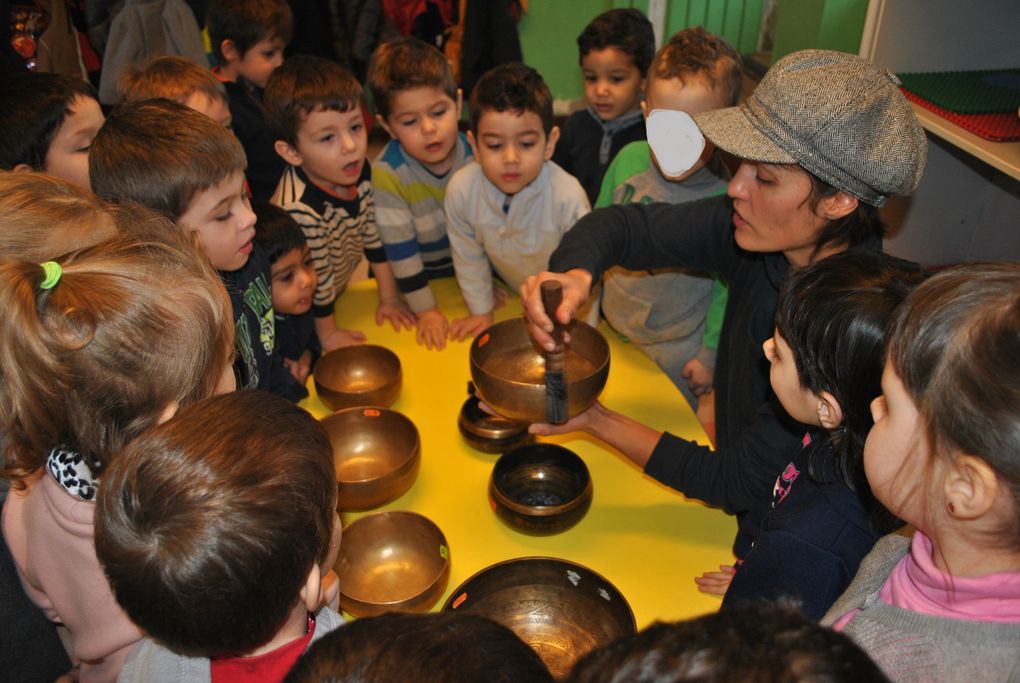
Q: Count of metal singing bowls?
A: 7